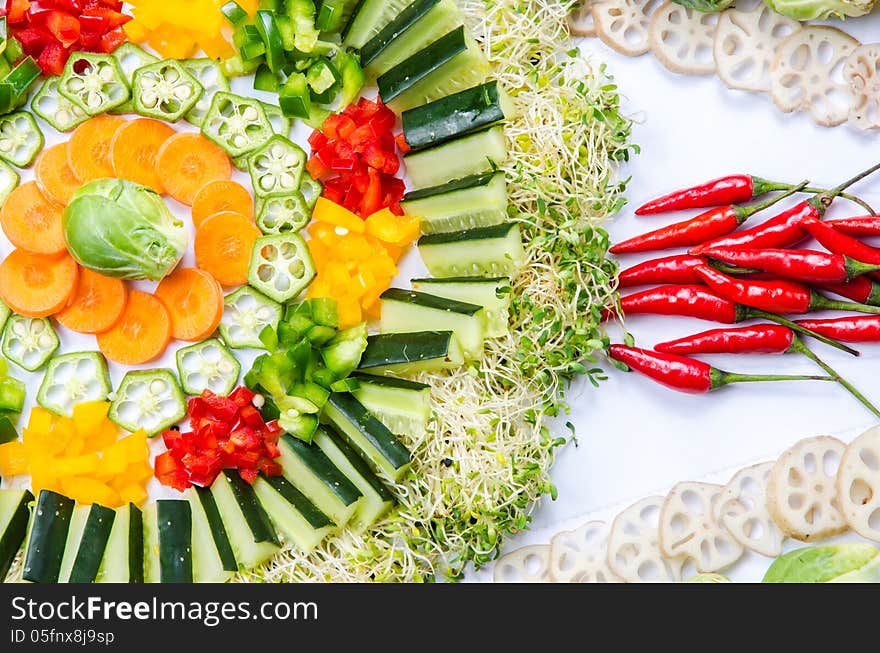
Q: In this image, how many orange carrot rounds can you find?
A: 11